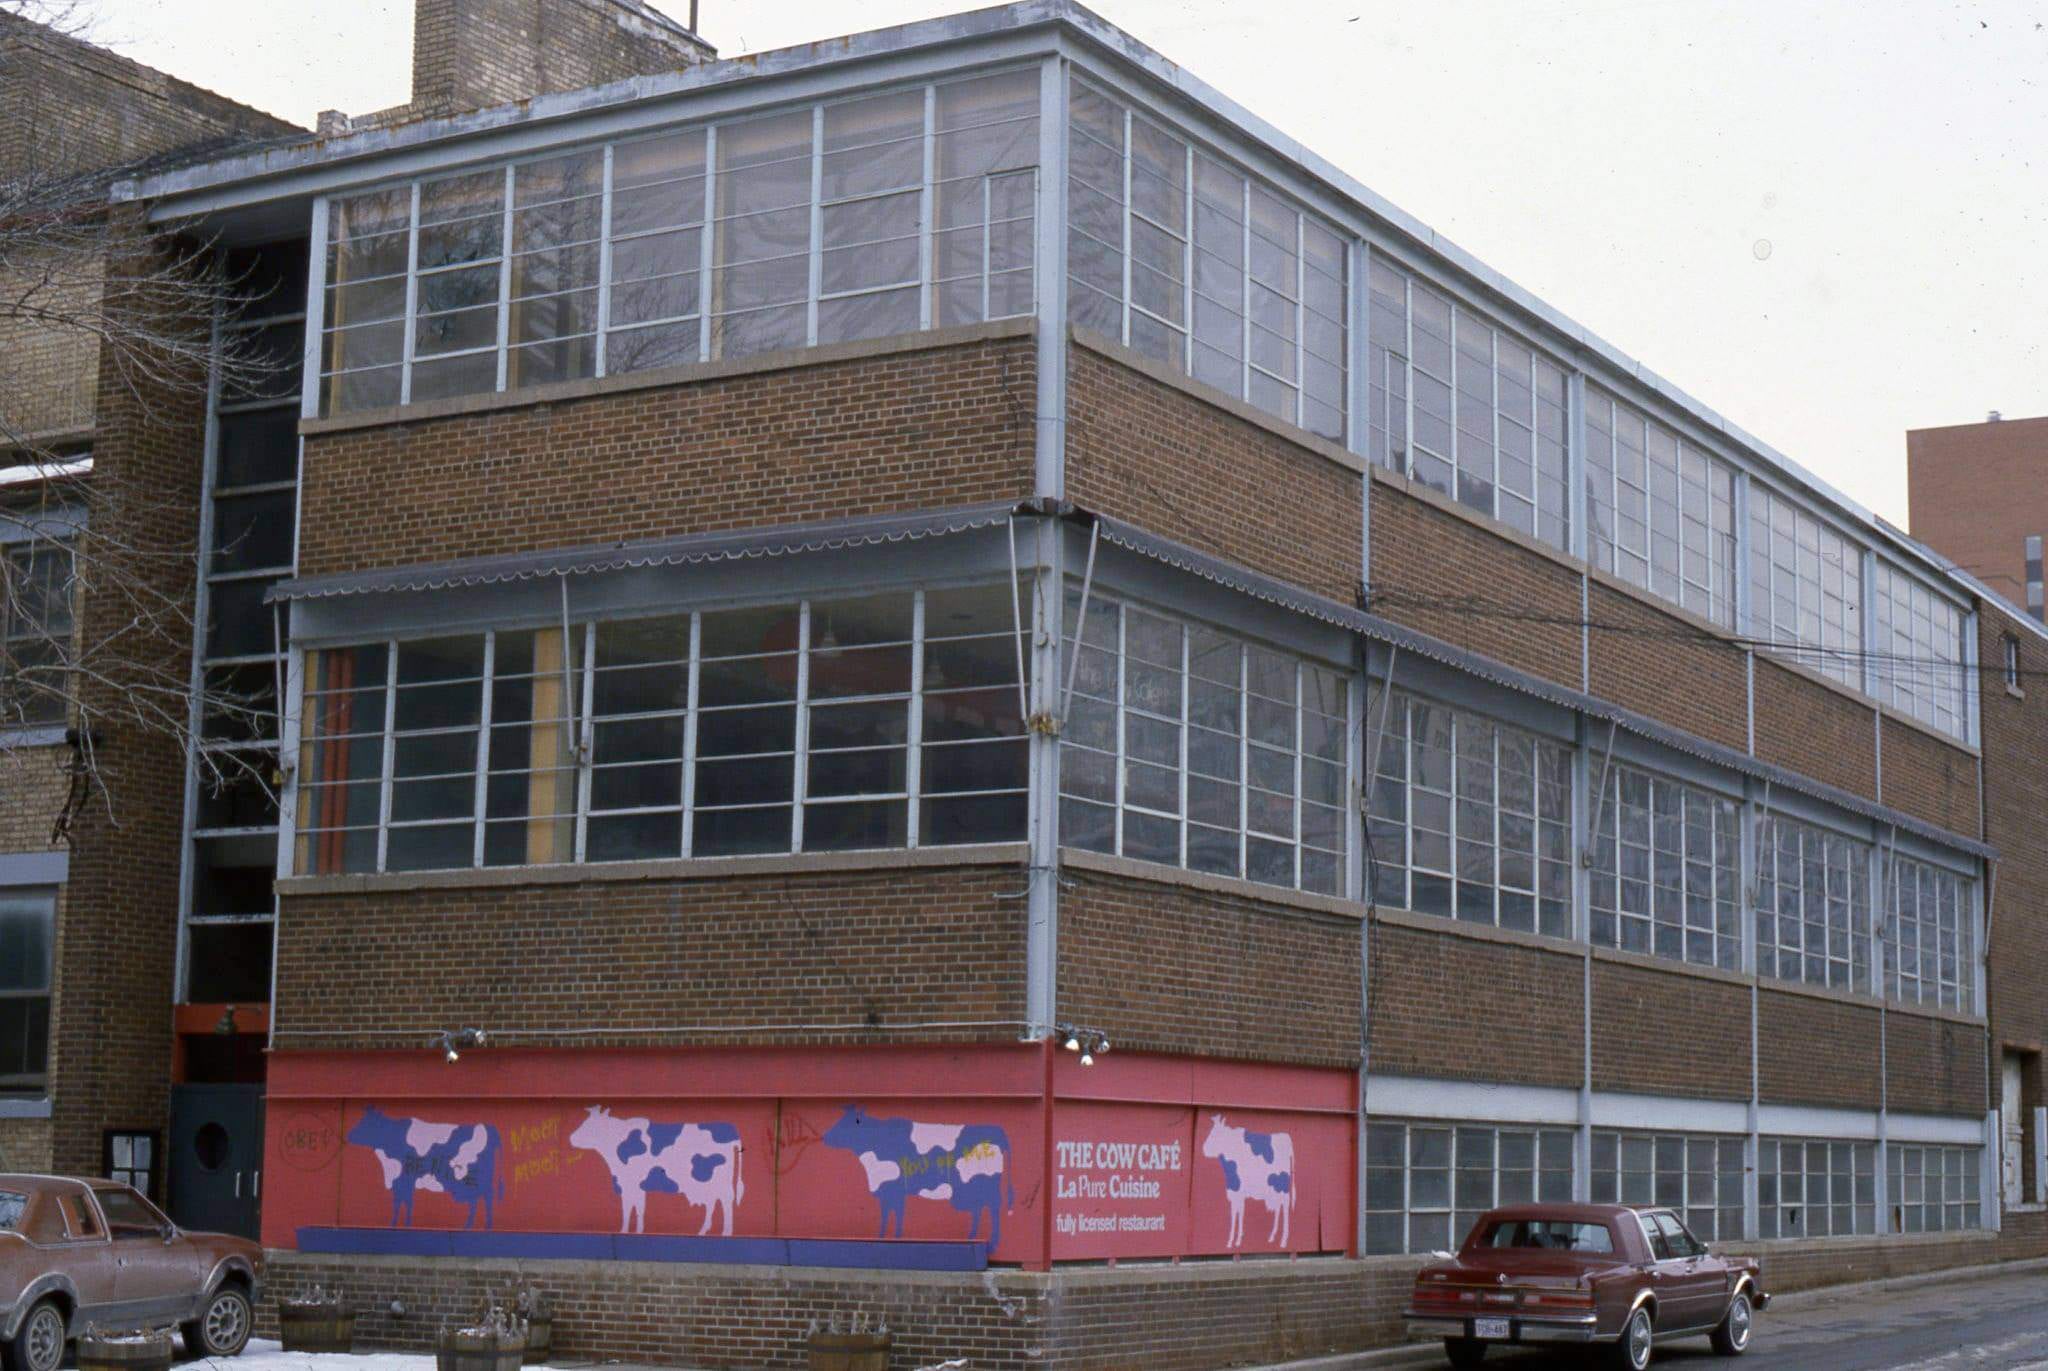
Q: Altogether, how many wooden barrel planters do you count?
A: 5